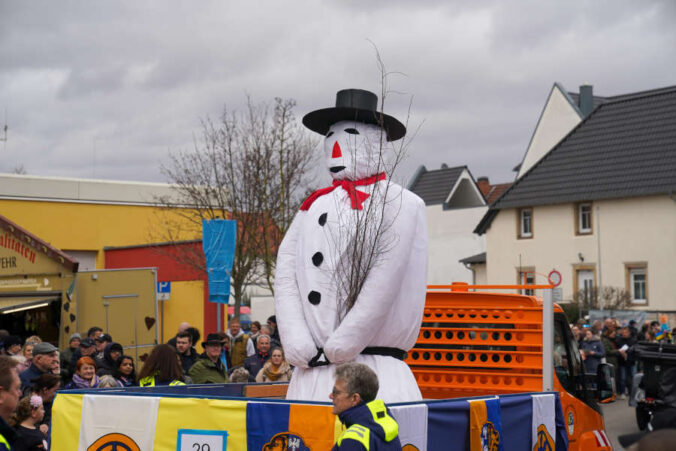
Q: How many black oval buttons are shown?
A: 3